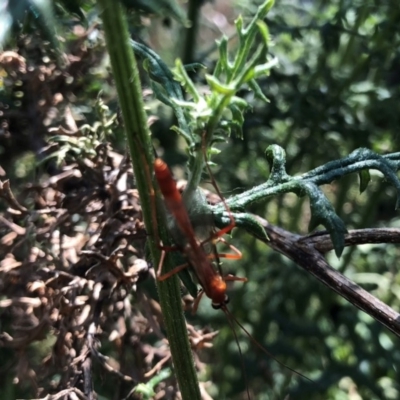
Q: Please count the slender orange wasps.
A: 1